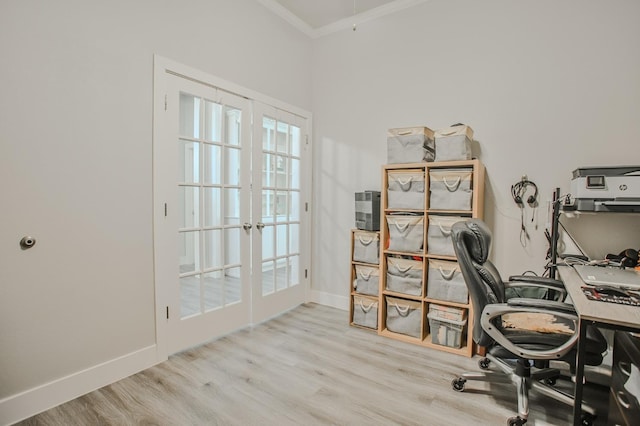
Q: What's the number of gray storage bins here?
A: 12